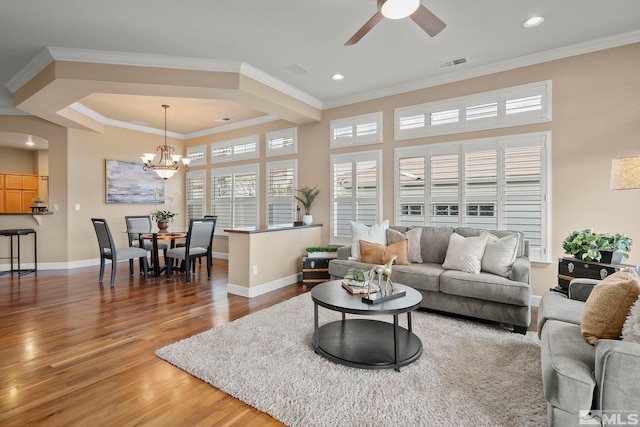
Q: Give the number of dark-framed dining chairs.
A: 4